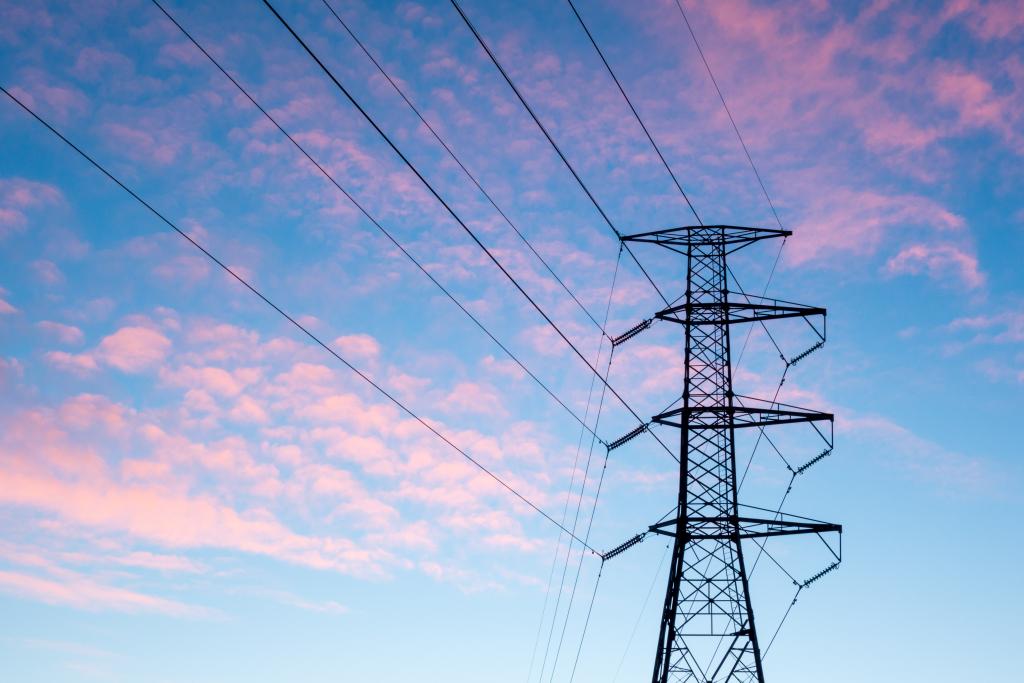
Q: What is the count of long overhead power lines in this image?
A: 7